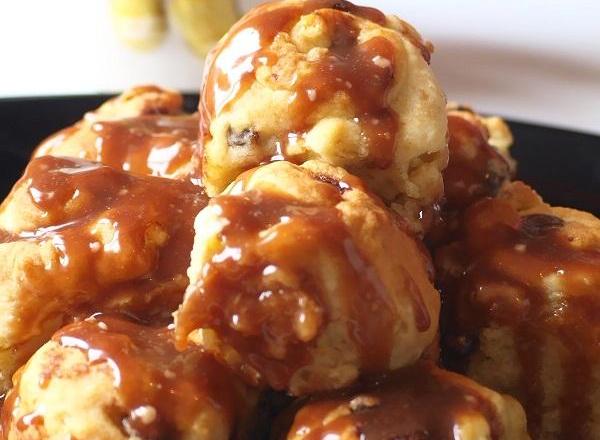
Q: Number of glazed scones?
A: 8